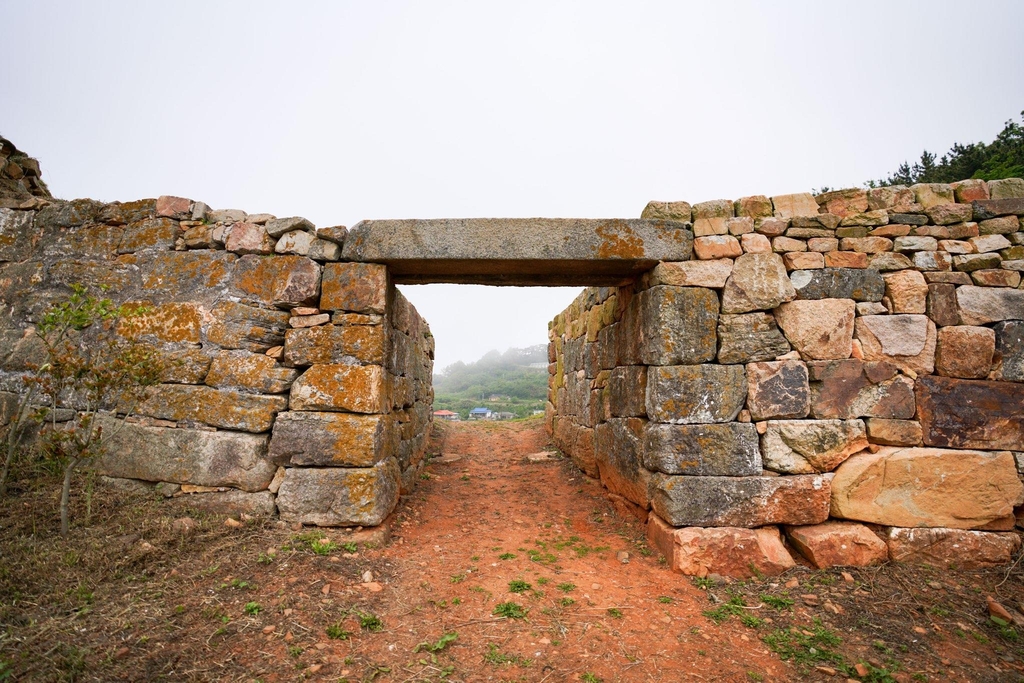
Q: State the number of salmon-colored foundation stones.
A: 3